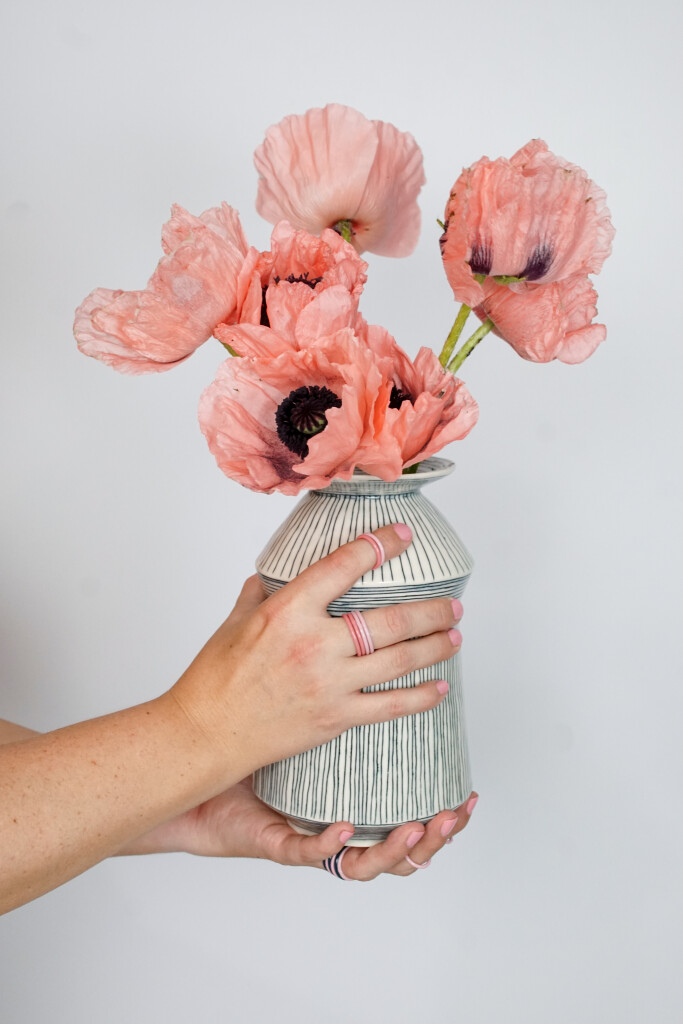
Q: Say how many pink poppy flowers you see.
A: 7